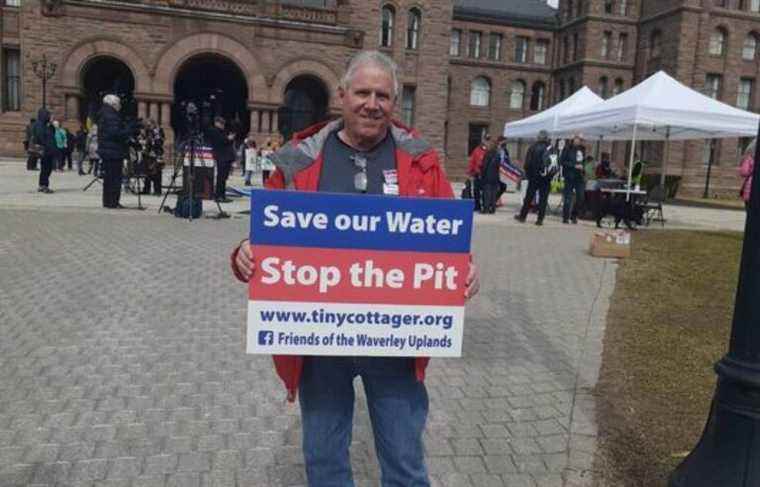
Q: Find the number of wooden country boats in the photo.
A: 0